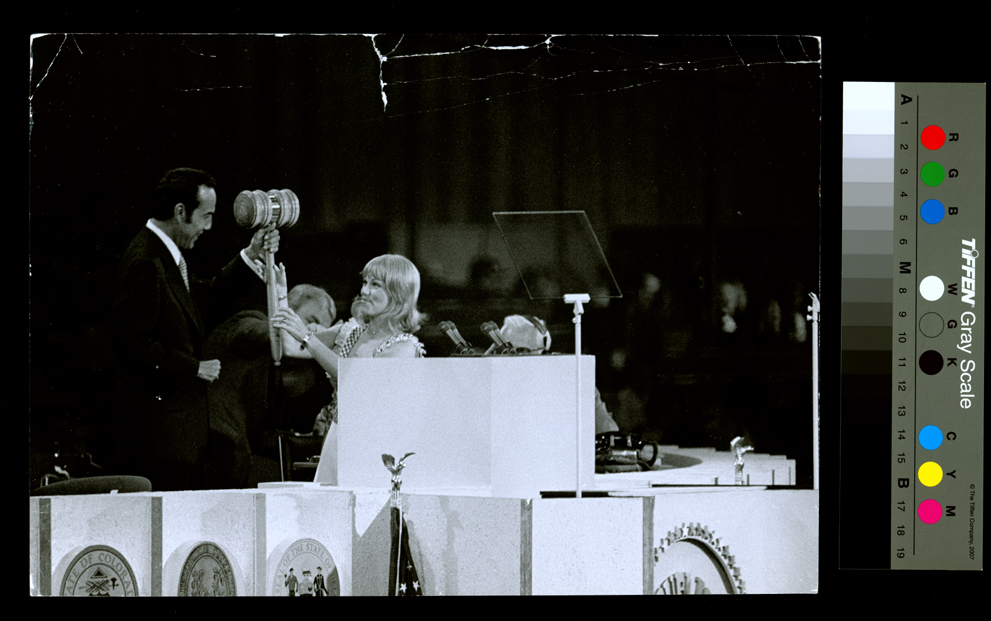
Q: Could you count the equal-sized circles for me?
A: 9